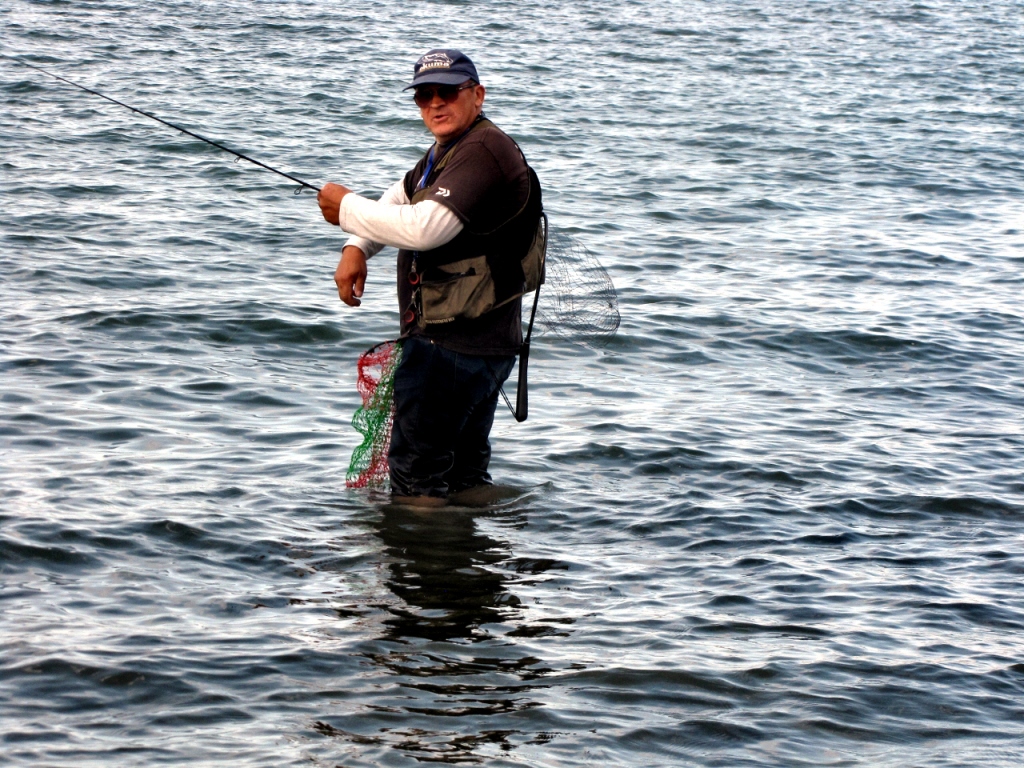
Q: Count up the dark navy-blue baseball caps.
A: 1